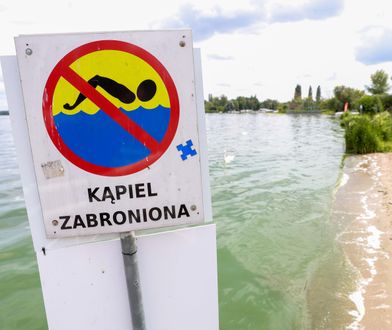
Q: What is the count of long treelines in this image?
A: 1